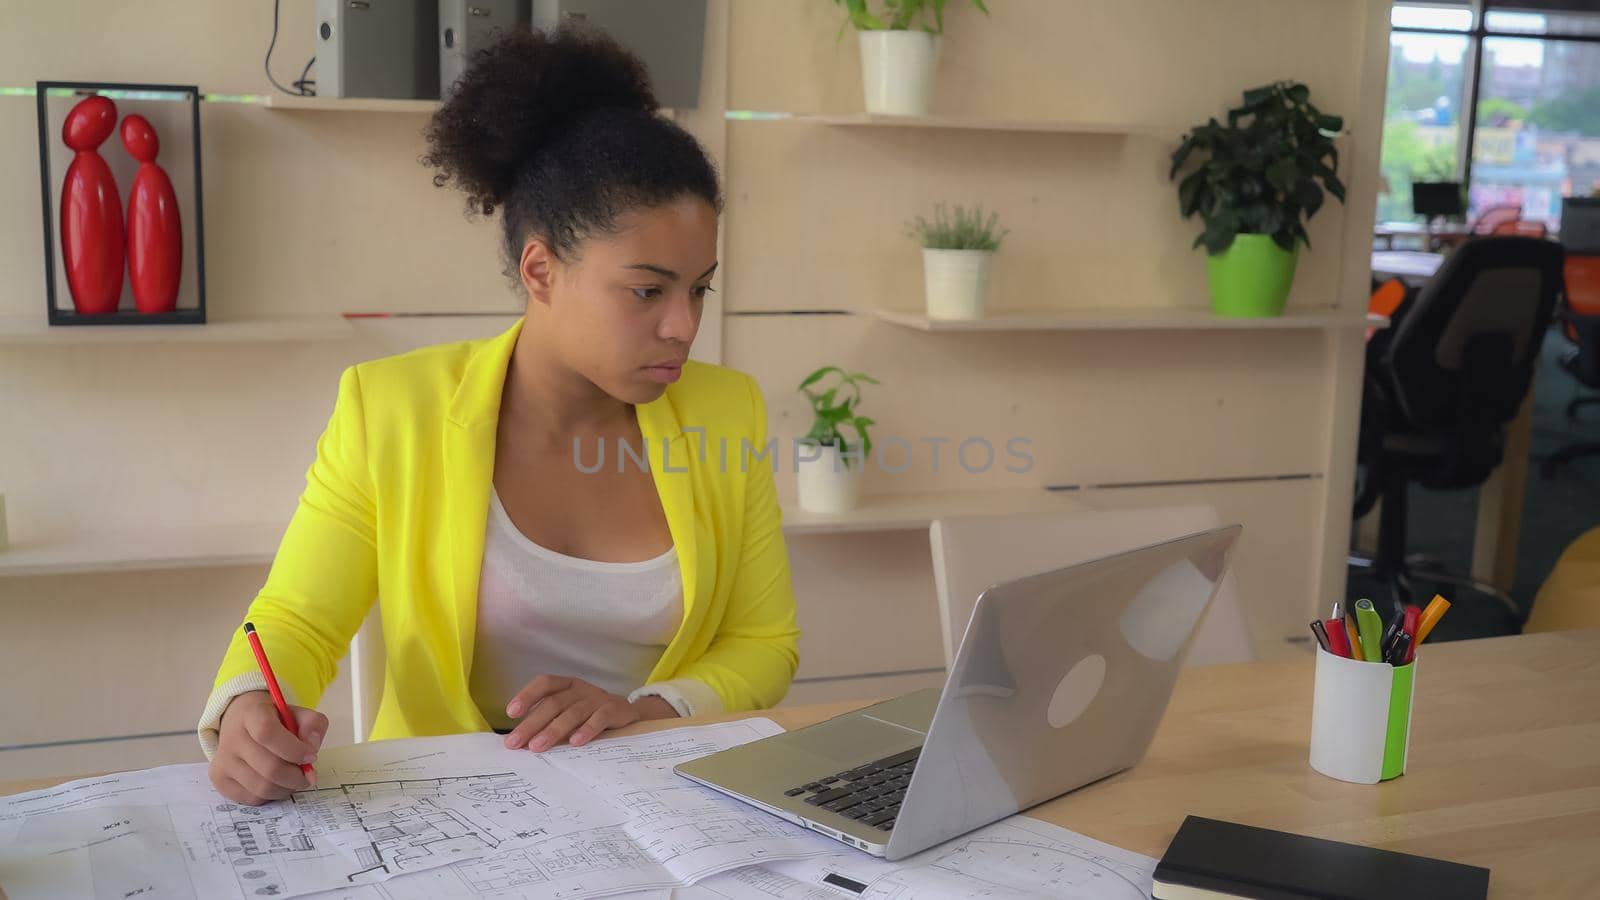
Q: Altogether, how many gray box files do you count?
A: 3